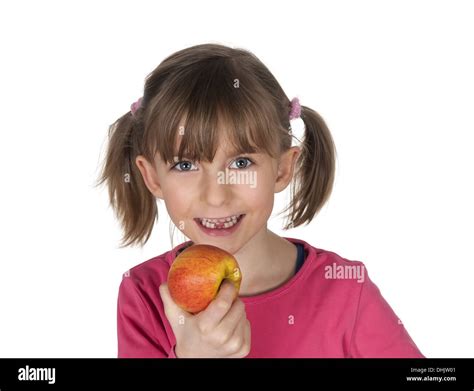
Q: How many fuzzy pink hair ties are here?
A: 2